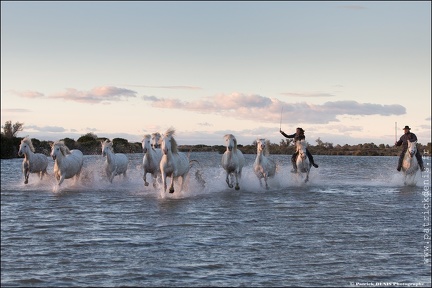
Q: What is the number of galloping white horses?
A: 10